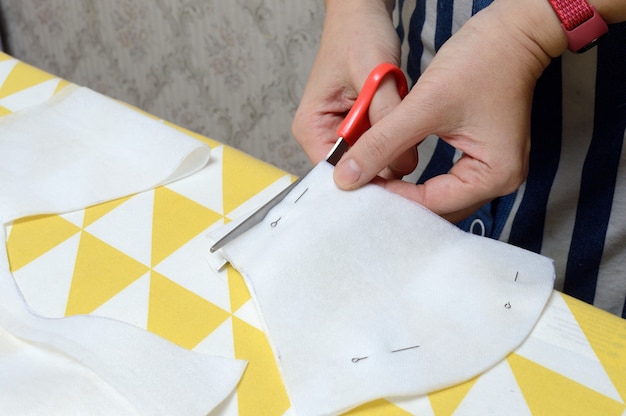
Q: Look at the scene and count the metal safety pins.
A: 3